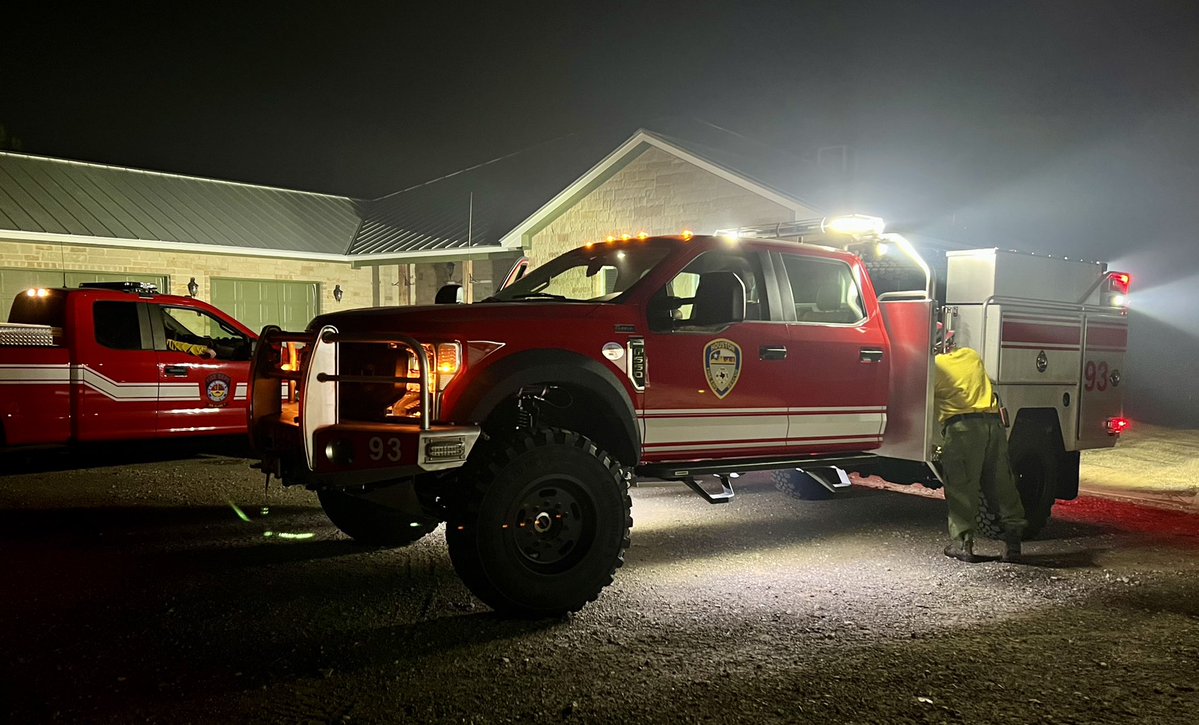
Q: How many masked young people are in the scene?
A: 0